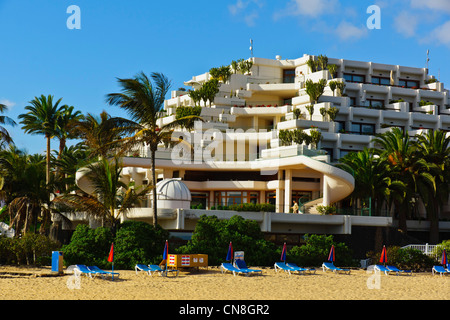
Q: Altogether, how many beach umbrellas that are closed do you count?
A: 7